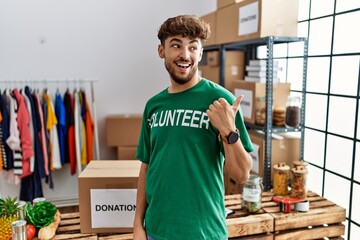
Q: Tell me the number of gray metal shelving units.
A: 1